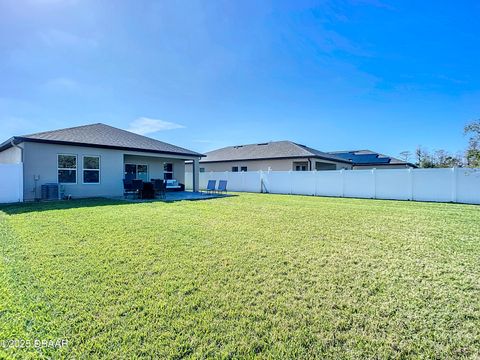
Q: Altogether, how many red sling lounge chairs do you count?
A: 0